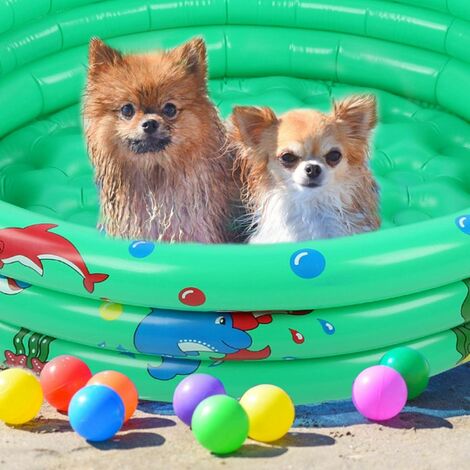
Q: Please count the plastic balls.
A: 9